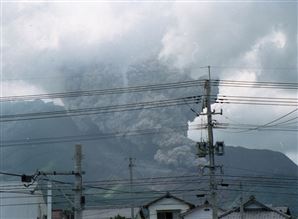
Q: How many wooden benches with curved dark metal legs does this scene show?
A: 0